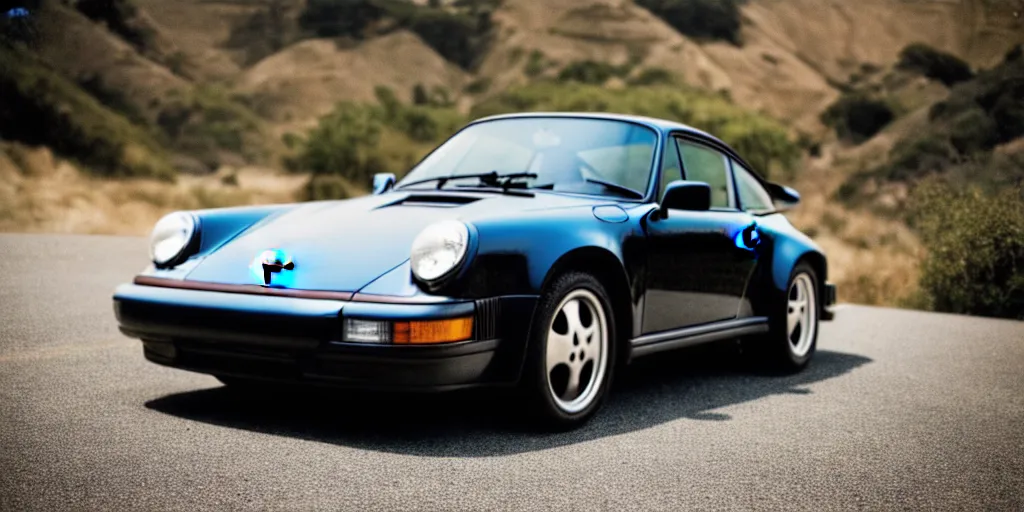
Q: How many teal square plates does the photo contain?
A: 0